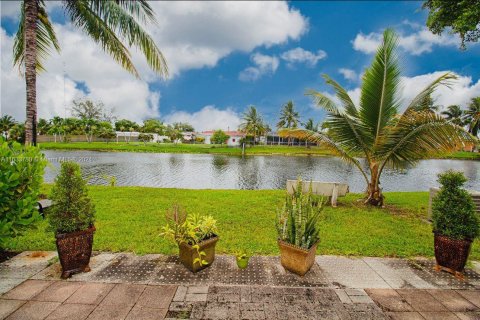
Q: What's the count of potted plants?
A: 5